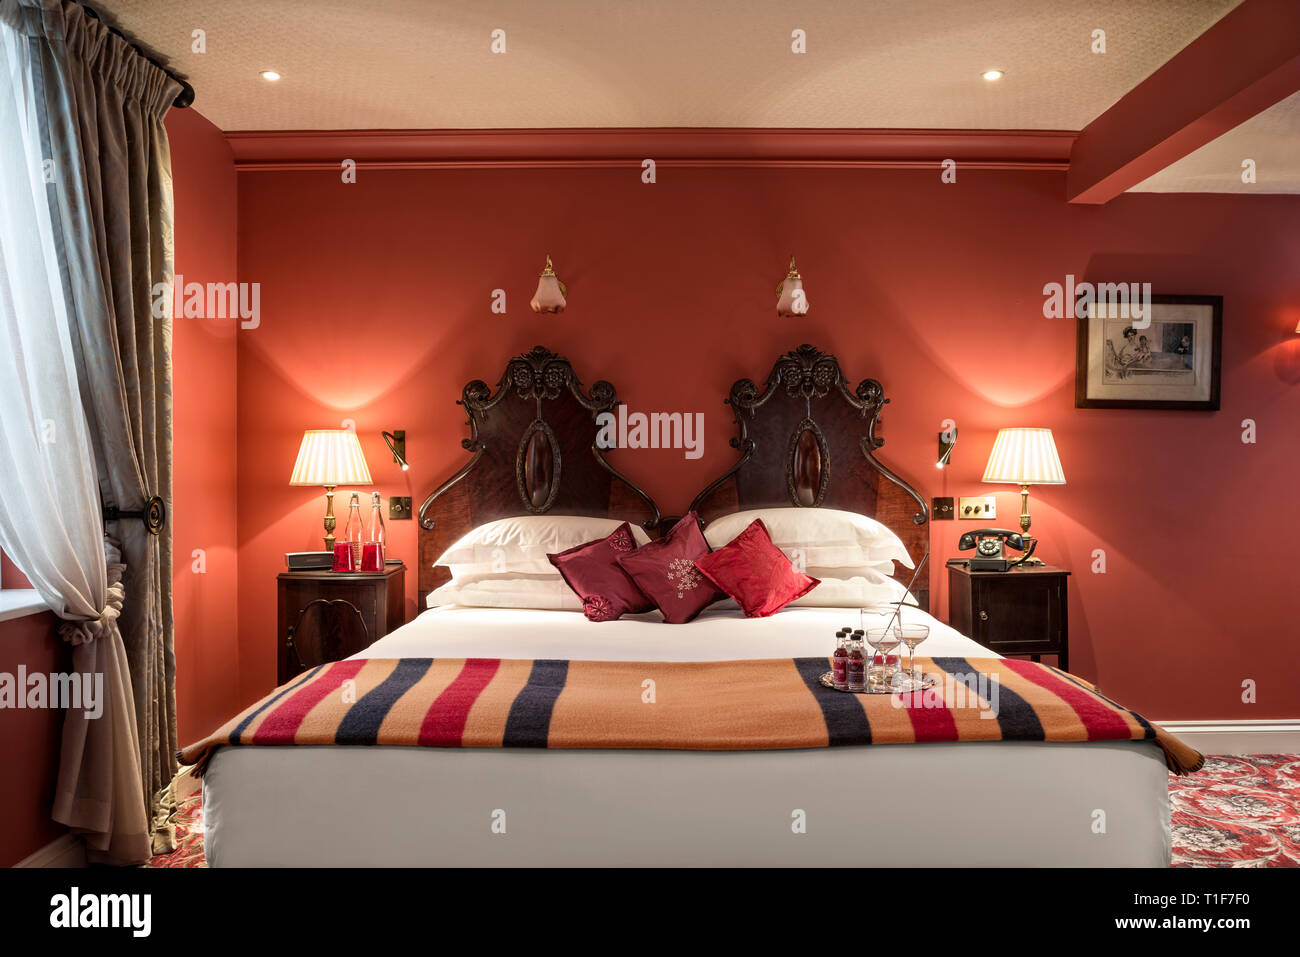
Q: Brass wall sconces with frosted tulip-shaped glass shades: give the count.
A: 2